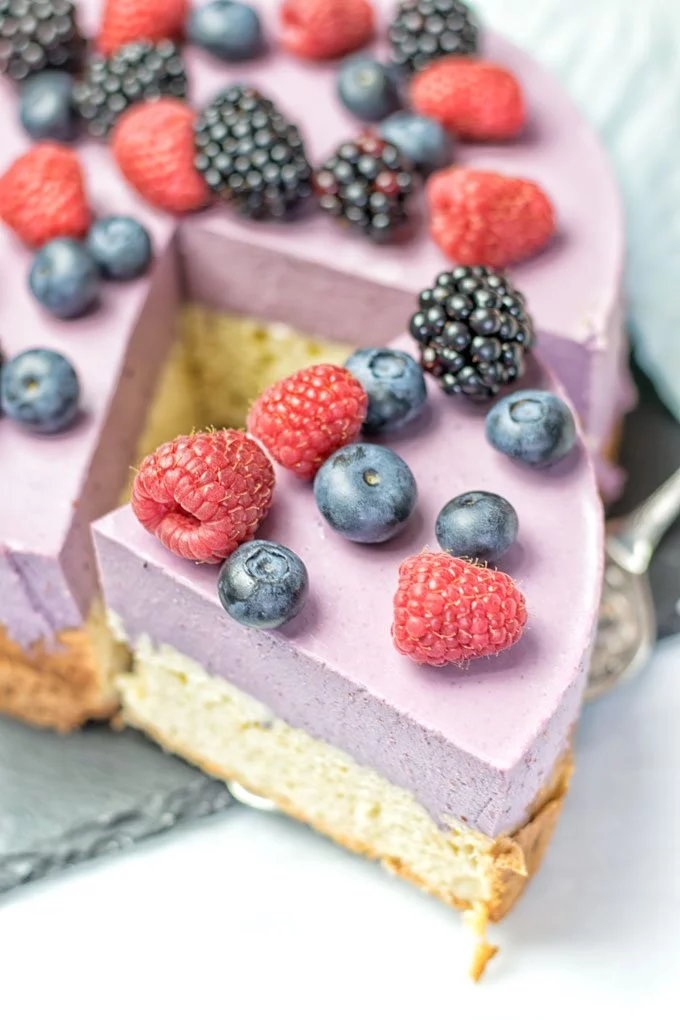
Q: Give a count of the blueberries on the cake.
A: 12